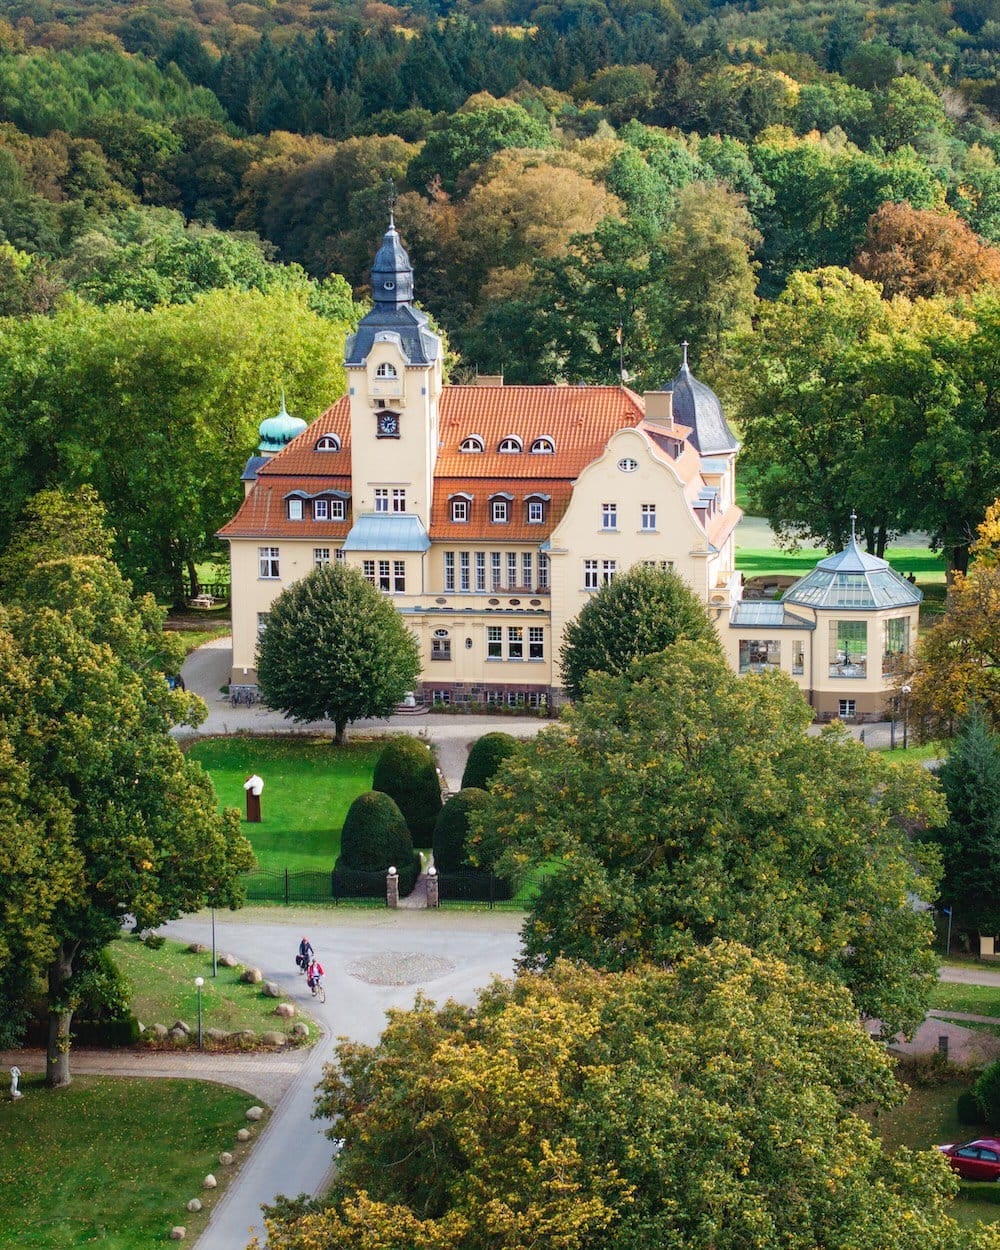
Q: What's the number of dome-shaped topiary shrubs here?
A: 4